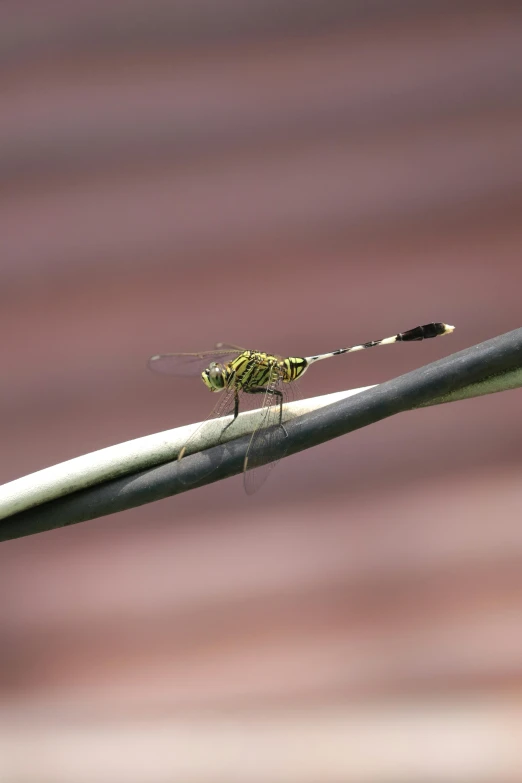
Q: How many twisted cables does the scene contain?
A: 2